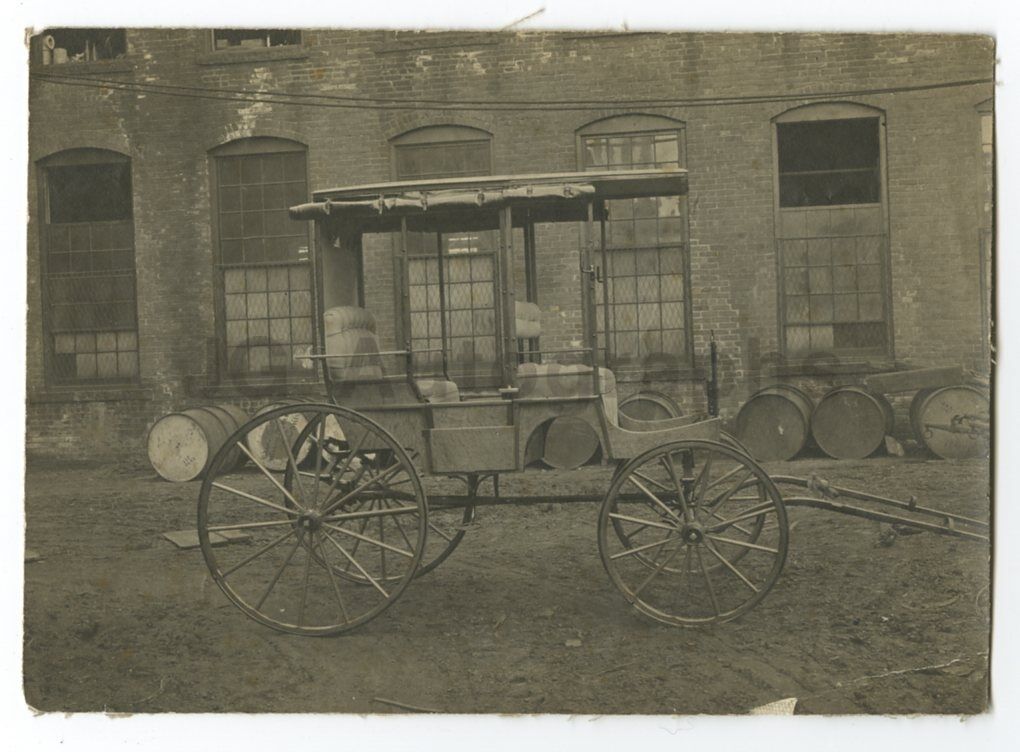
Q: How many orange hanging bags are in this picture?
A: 0